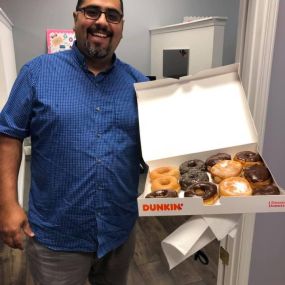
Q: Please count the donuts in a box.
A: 12